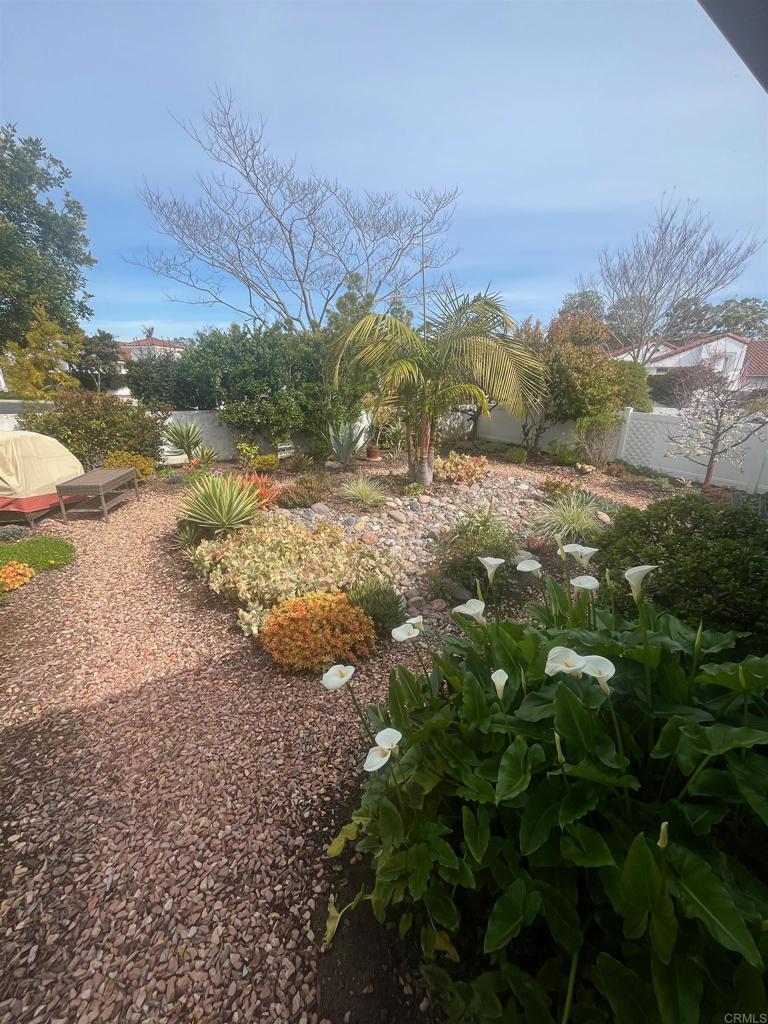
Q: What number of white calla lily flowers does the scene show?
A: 15